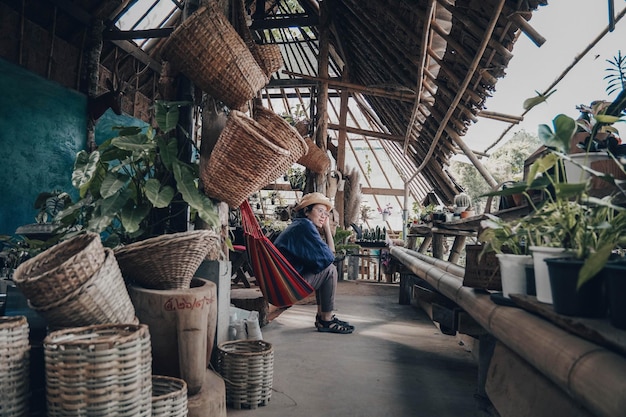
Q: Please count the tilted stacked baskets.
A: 2